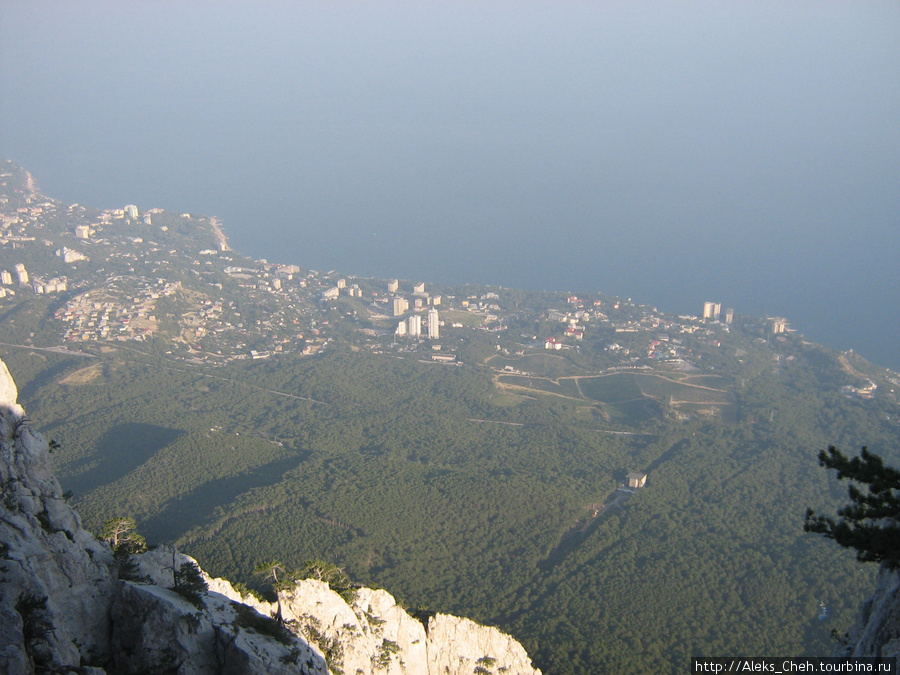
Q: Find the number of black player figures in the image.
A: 0